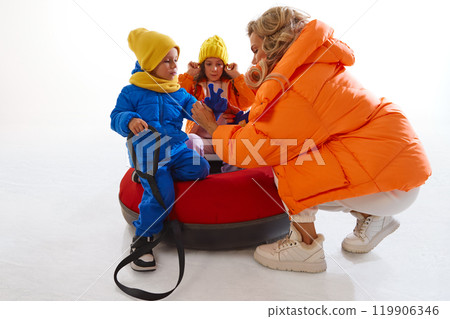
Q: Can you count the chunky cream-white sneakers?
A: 2